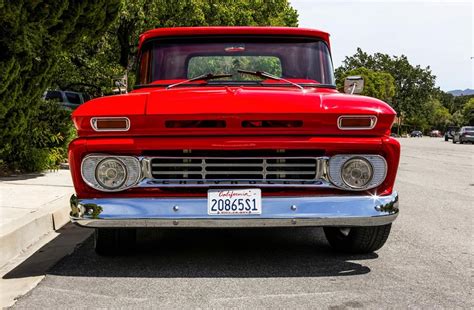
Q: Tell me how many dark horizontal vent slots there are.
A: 2